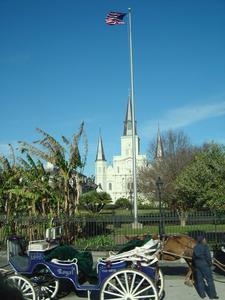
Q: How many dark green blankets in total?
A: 2